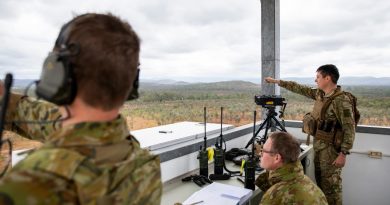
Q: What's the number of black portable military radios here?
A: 3